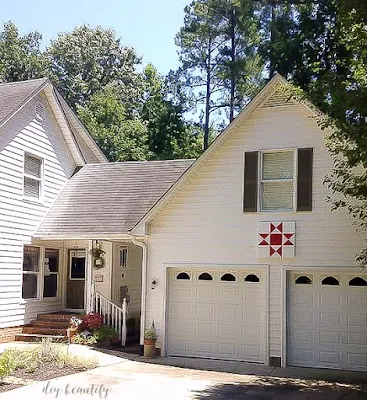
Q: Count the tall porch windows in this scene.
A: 2